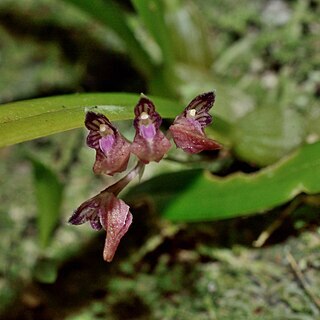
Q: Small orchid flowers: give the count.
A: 4